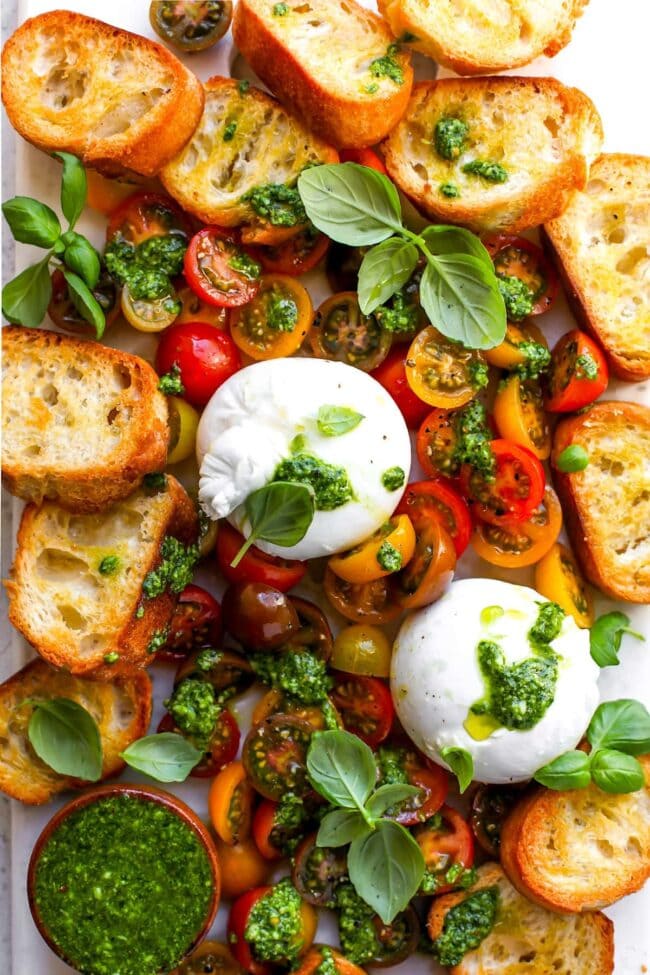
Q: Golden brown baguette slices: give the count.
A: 12